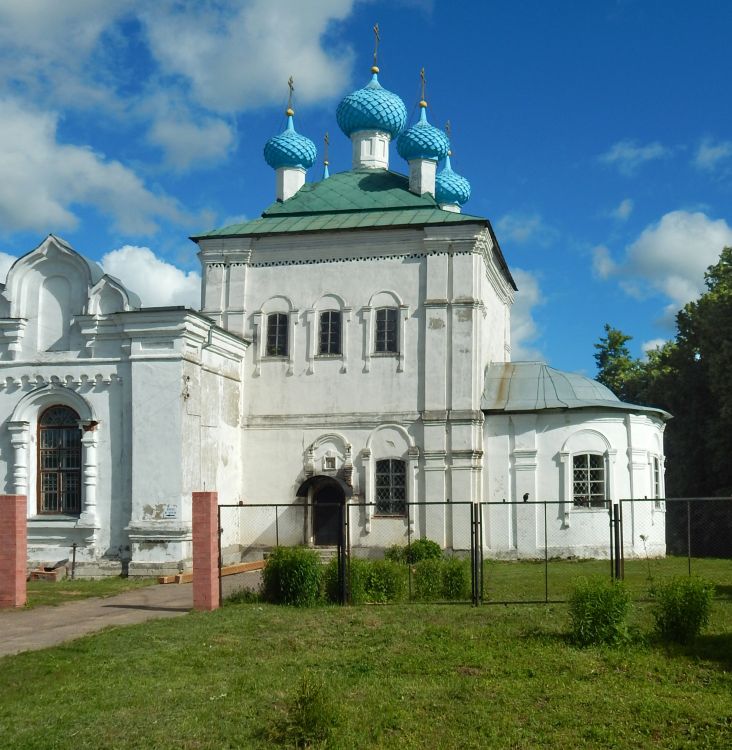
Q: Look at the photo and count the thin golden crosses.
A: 5